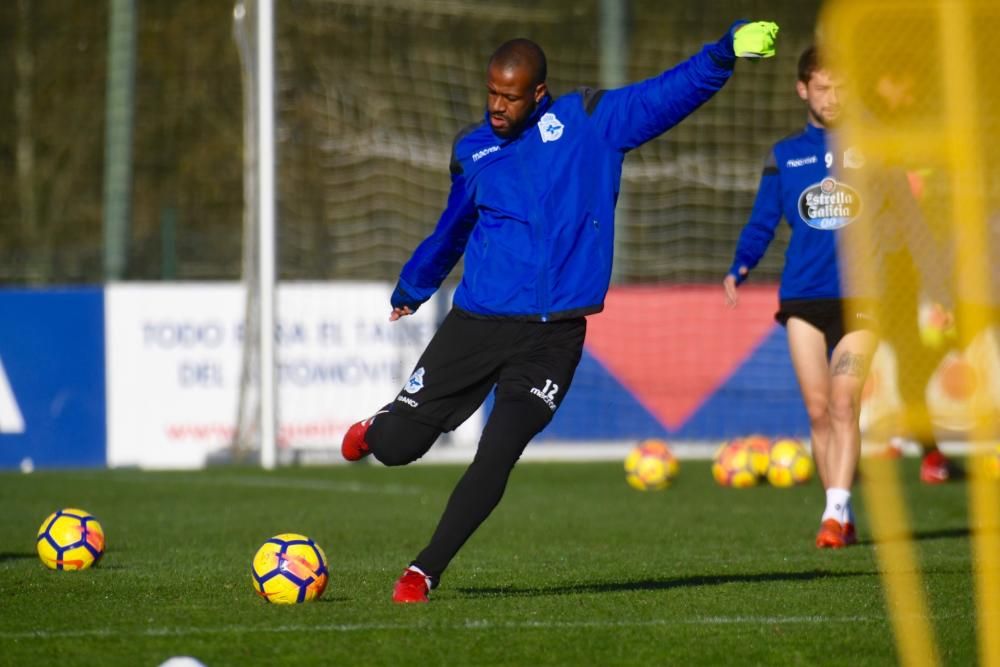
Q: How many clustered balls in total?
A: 3